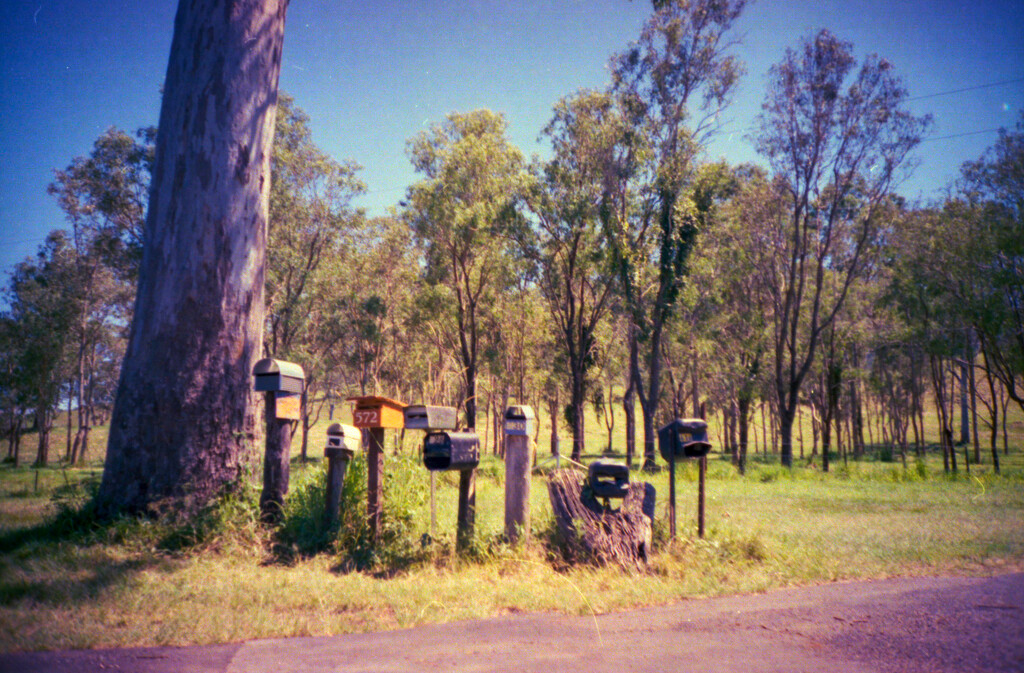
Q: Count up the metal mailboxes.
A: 7